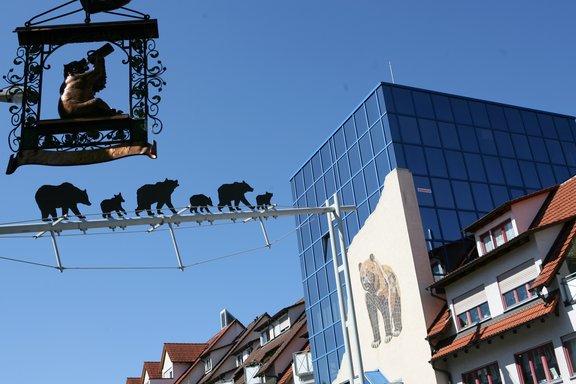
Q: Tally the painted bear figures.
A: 1